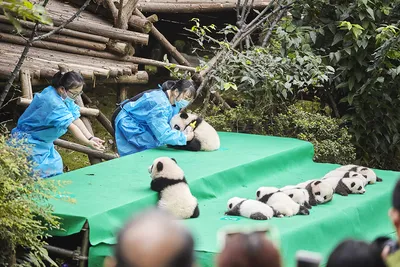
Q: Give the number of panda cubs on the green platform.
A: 9